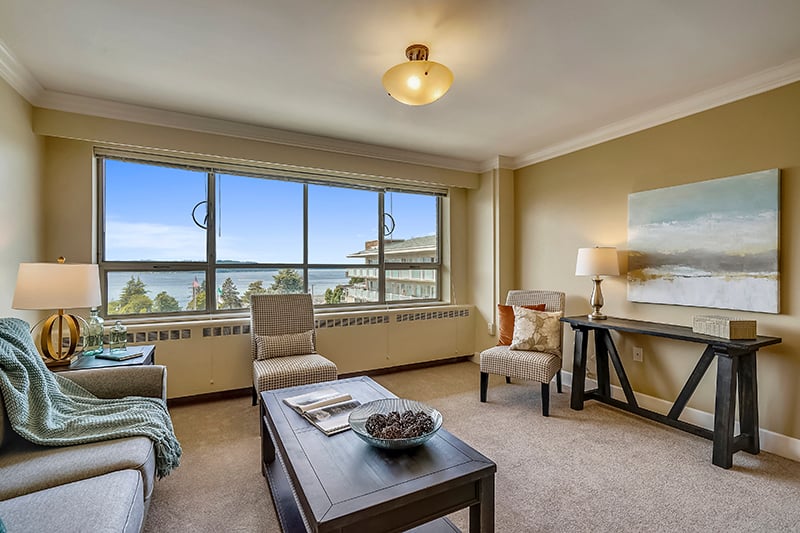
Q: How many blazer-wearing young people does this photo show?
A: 0